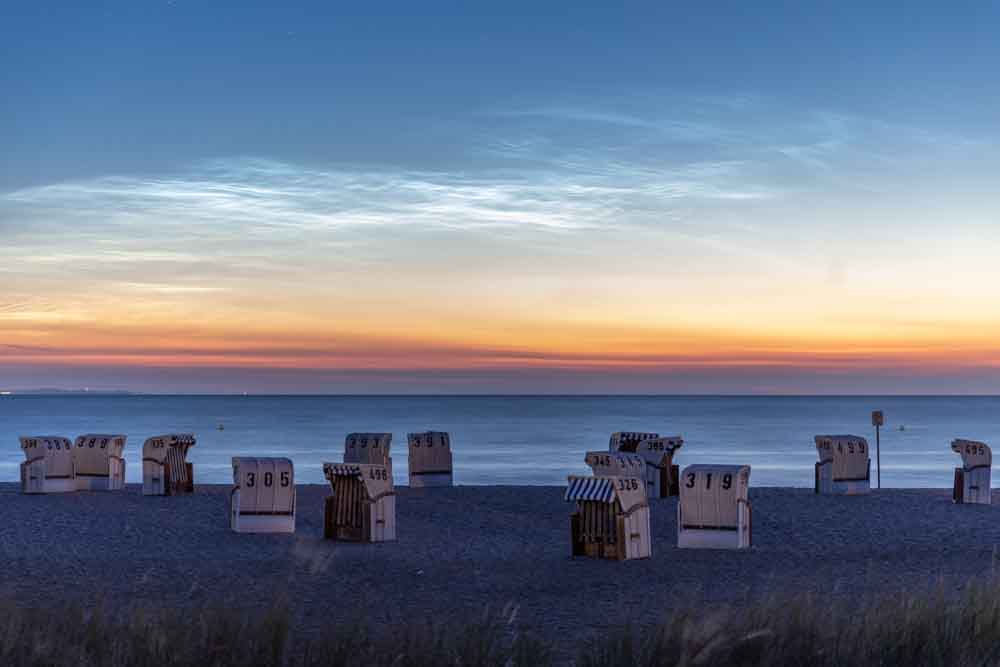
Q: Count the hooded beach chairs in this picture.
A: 14